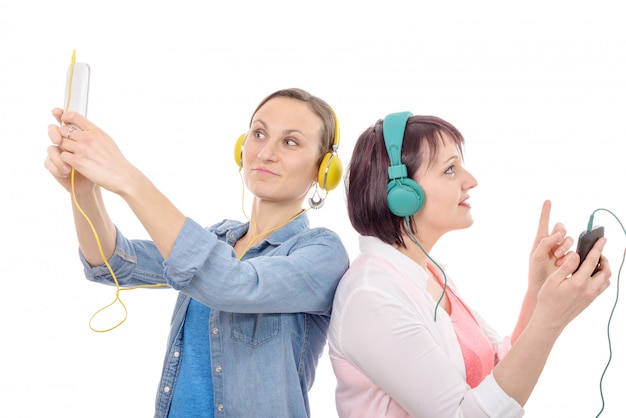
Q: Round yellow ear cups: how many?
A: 2